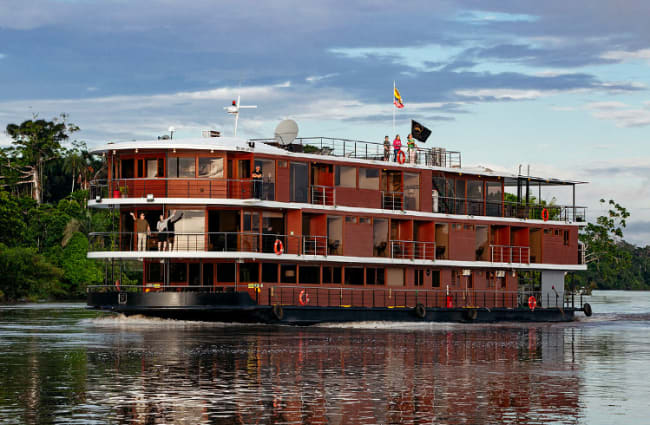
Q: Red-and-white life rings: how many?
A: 5